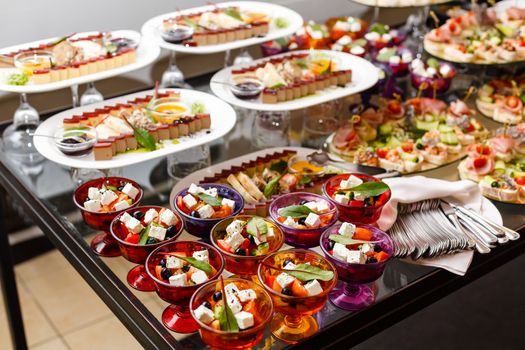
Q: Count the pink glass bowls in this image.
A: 2